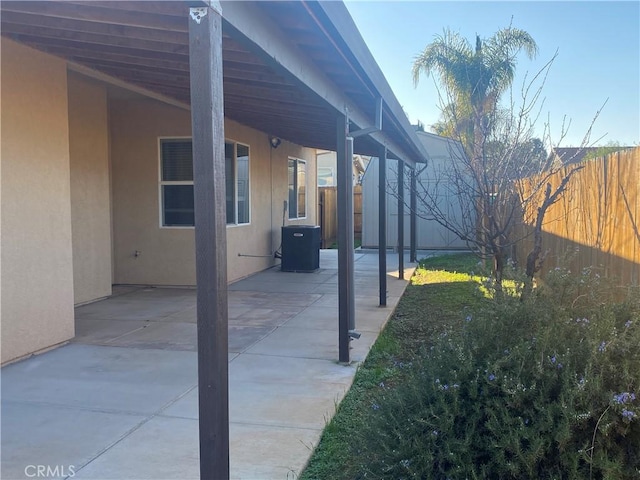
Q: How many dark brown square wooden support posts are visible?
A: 5